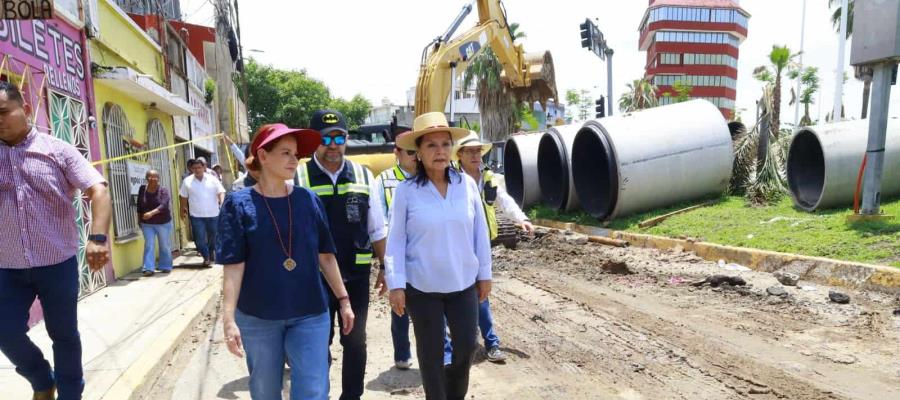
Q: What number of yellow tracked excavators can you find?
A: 1